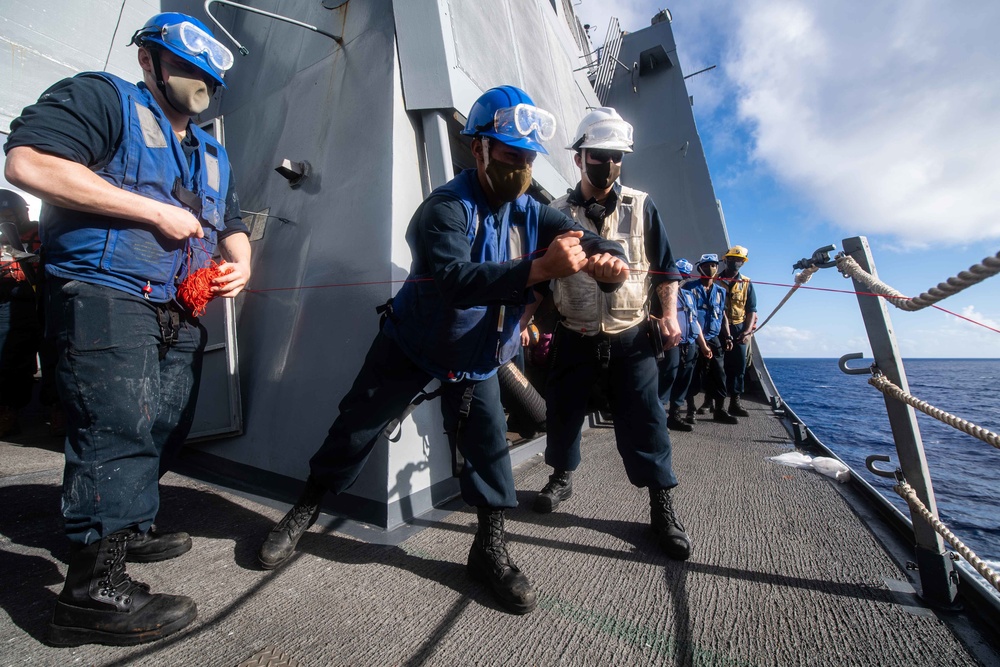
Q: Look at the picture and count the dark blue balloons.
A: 0